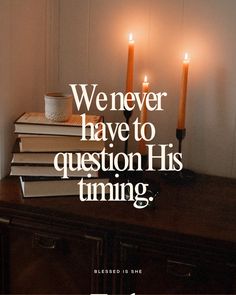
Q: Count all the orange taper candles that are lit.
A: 3